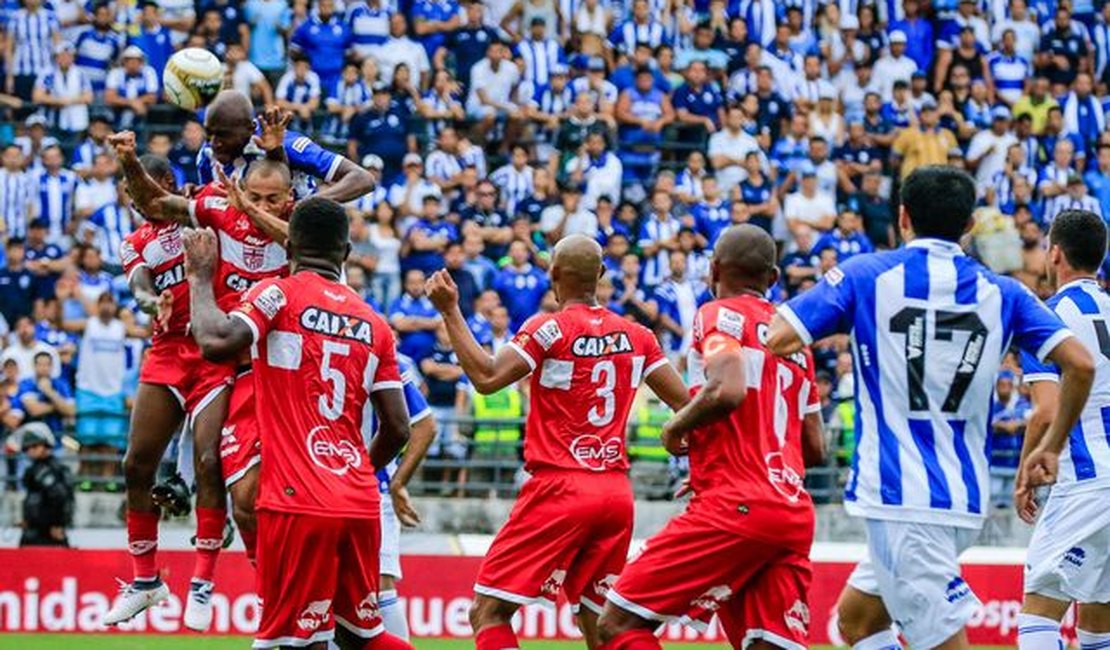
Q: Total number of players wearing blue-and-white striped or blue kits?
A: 4